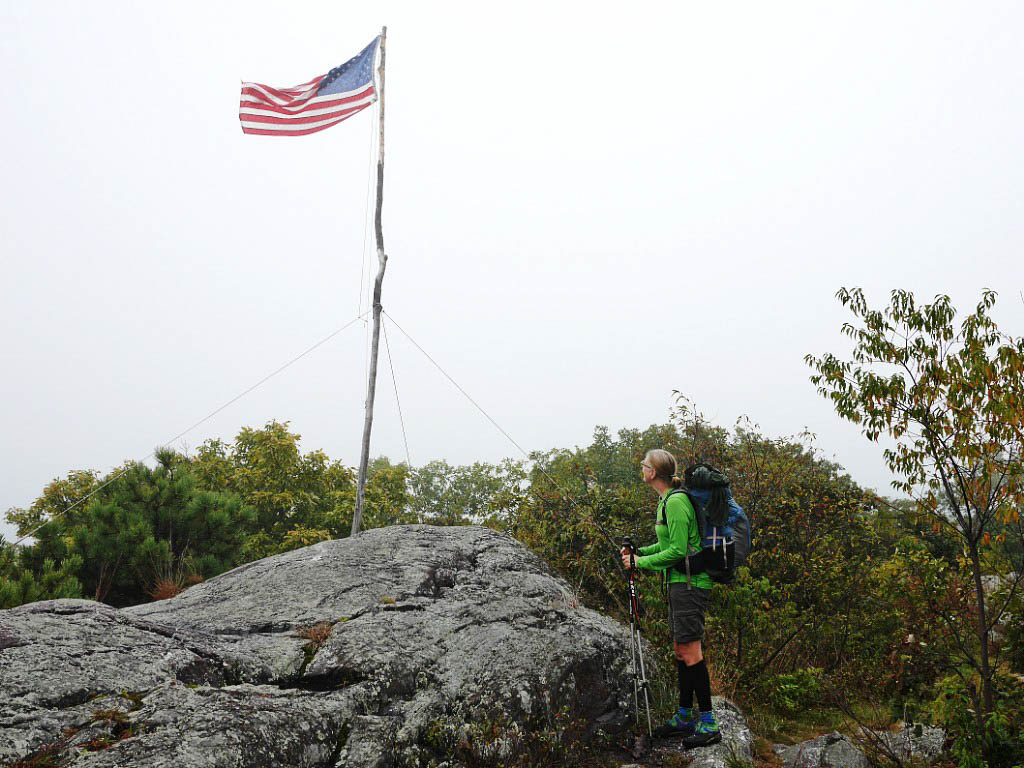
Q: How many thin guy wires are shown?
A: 3